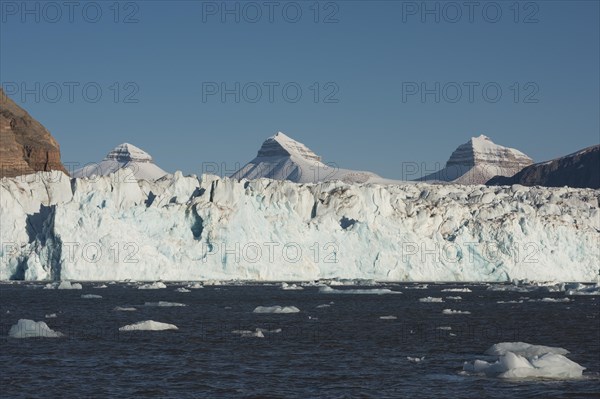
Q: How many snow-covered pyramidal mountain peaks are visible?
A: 3